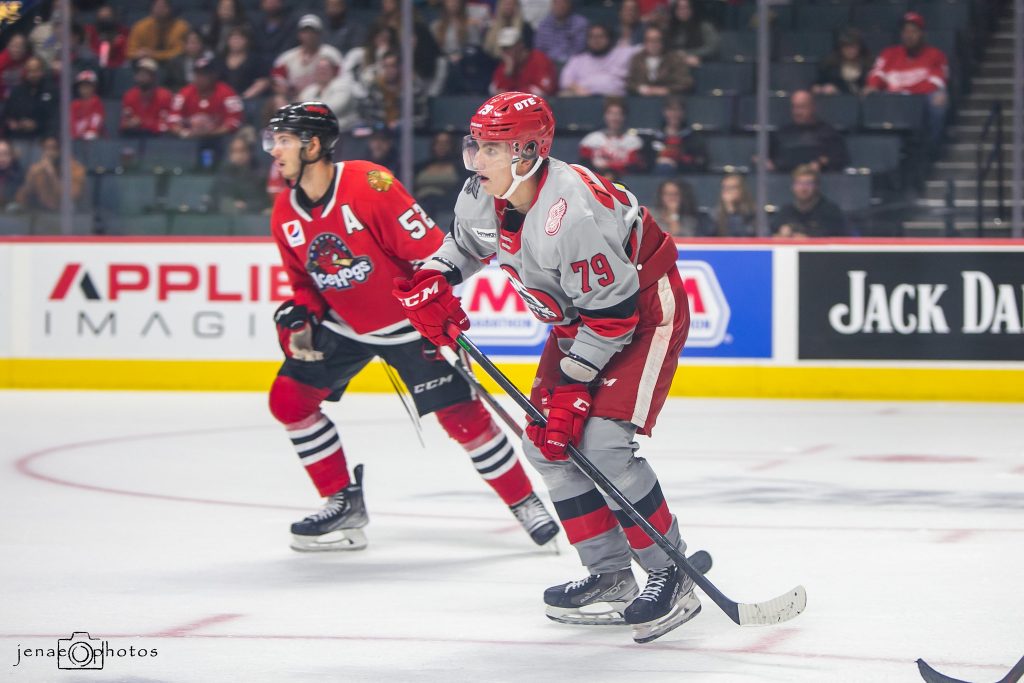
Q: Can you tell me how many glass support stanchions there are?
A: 4